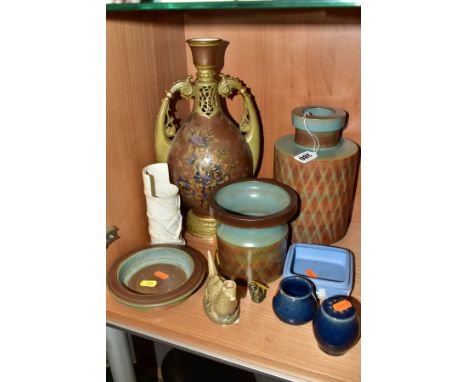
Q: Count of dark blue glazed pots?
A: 2